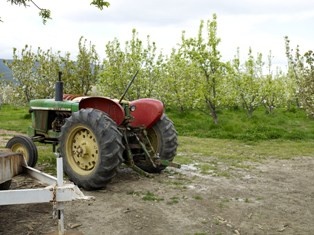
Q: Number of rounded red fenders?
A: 2